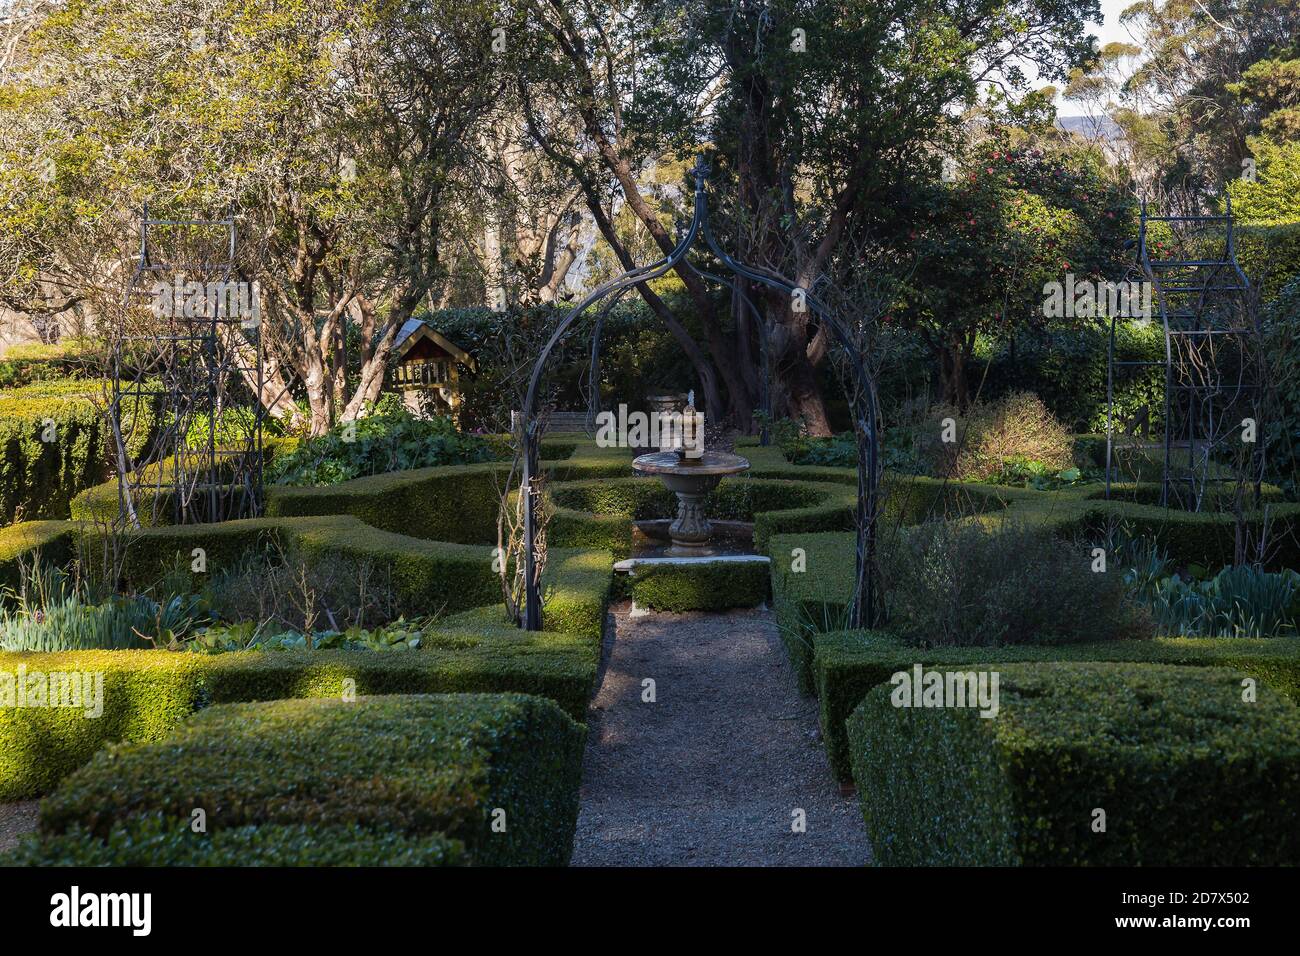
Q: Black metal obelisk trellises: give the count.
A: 2